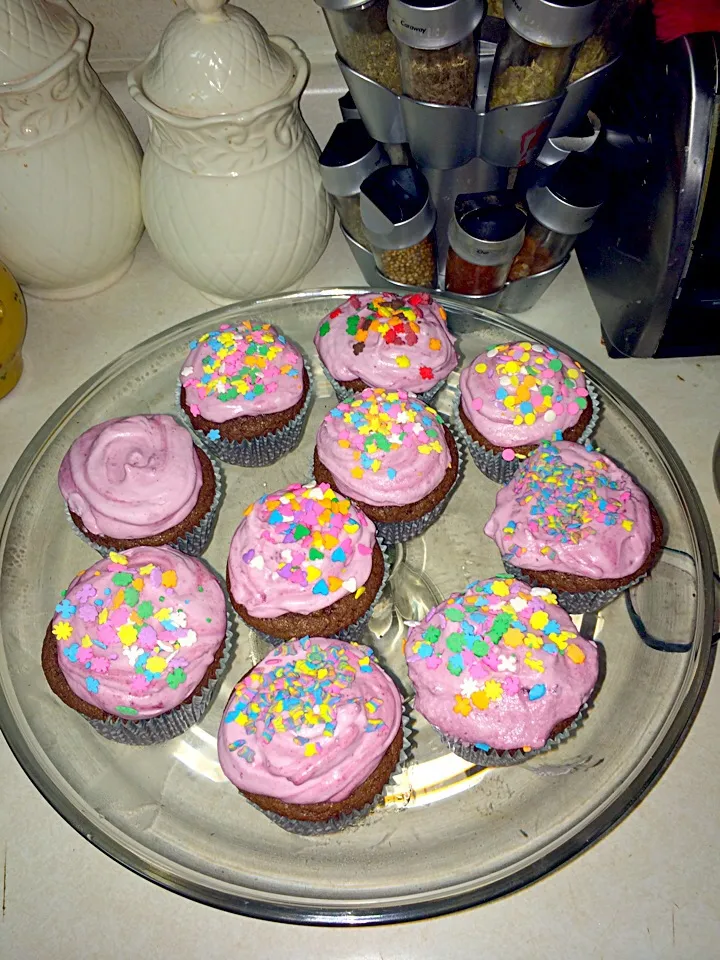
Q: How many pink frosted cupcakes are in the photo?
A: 10